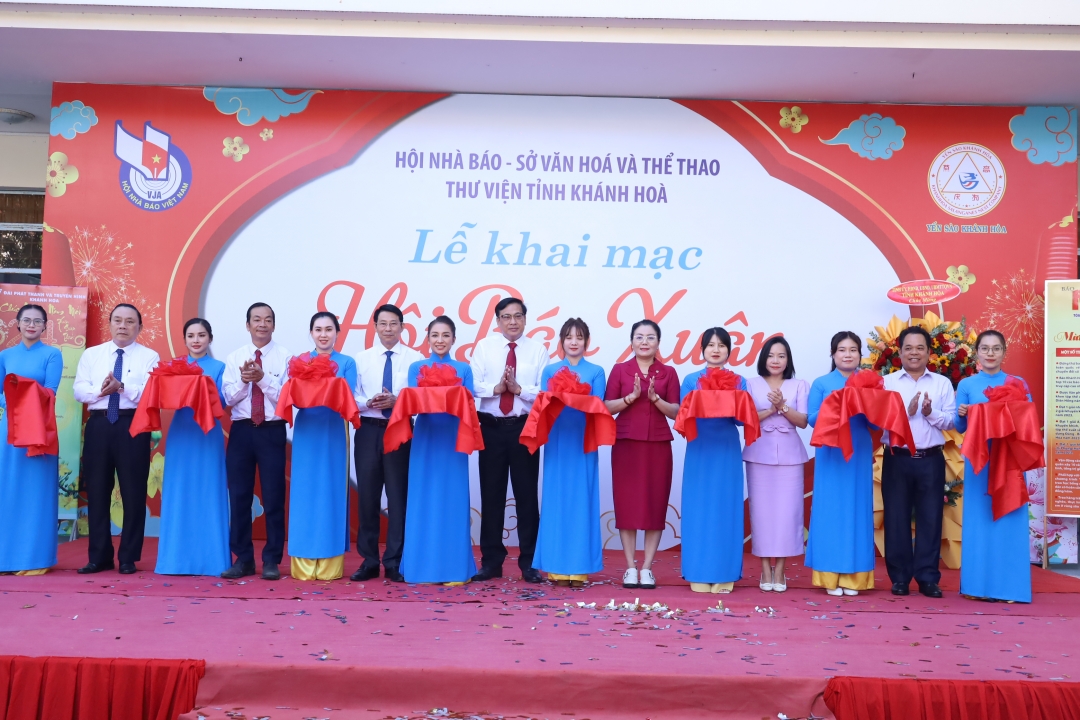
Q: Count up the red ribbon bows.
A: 7